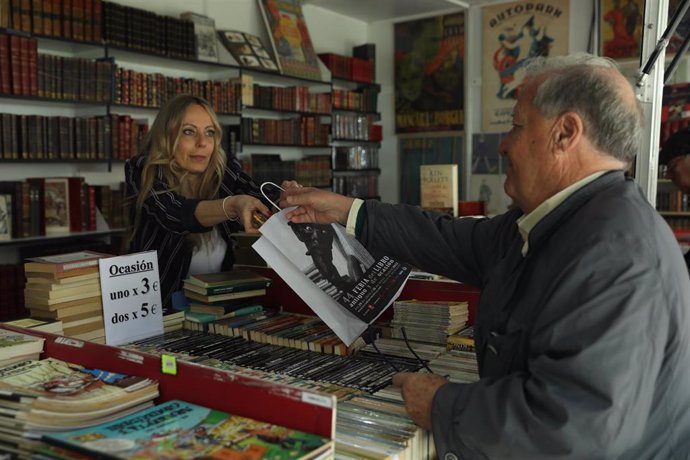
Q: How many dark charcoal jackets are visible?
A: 1